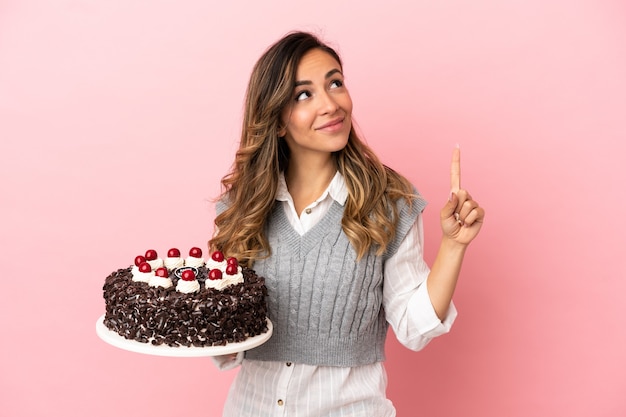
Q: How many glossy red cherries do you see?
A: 11